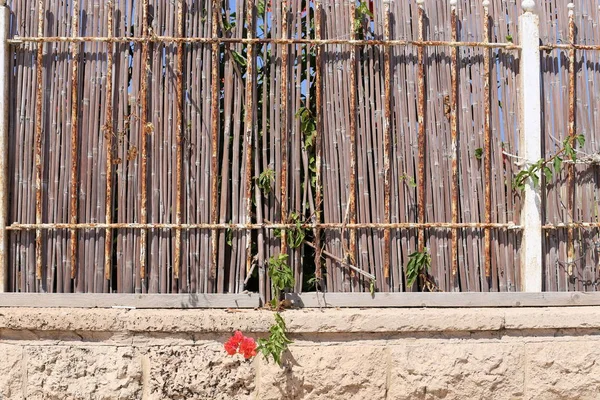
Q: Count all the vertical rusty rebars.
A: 15